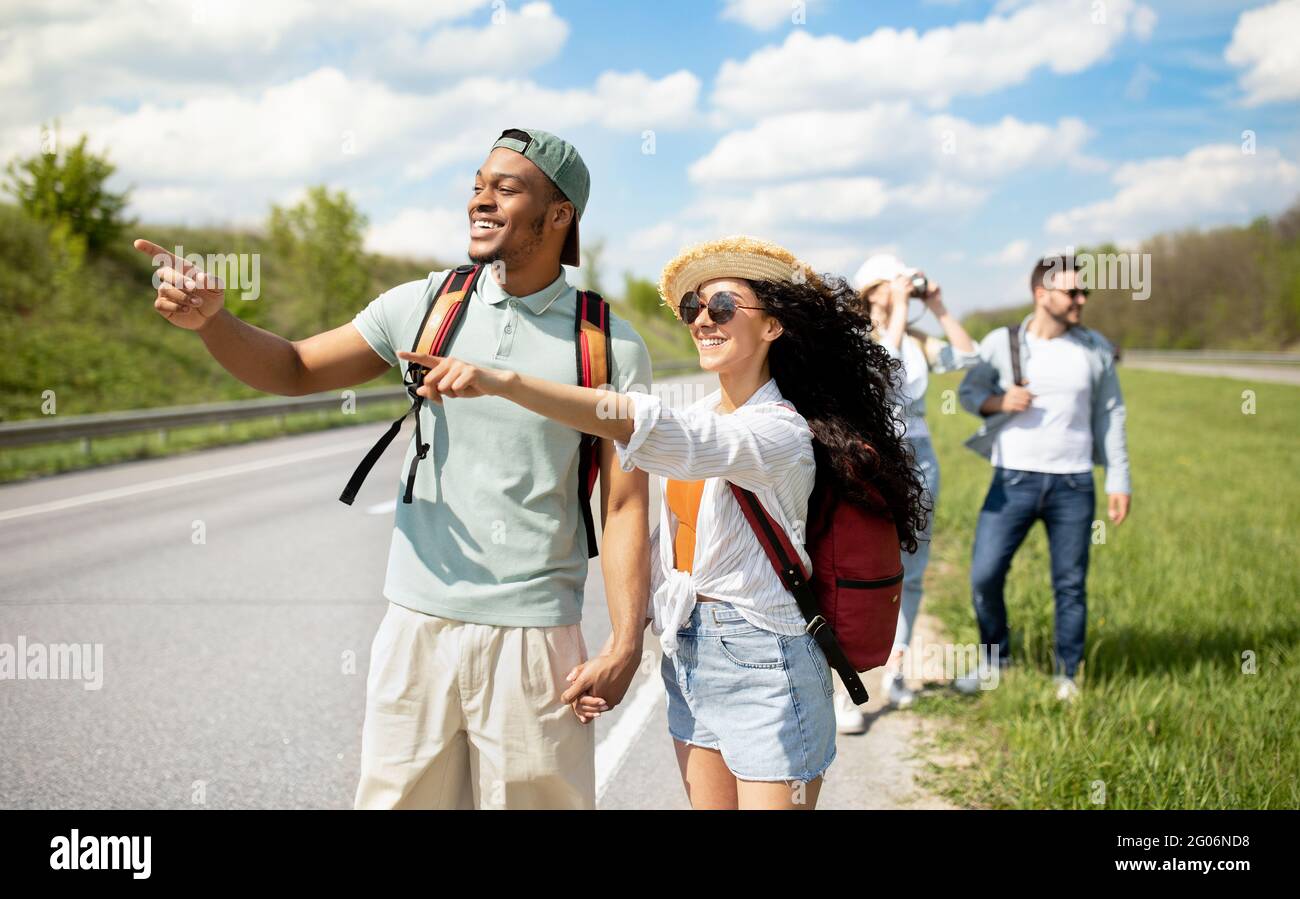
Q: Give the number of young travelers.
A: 4